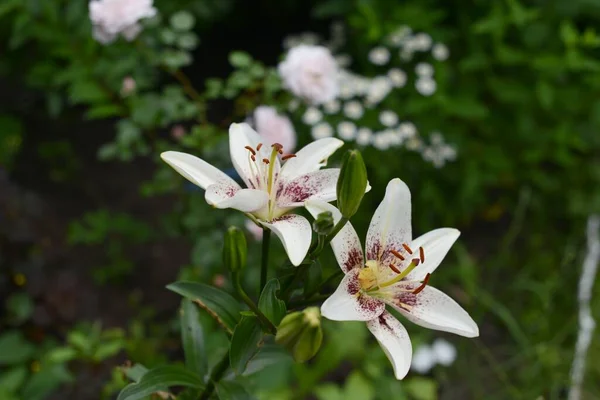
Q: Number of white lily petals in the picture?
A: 12